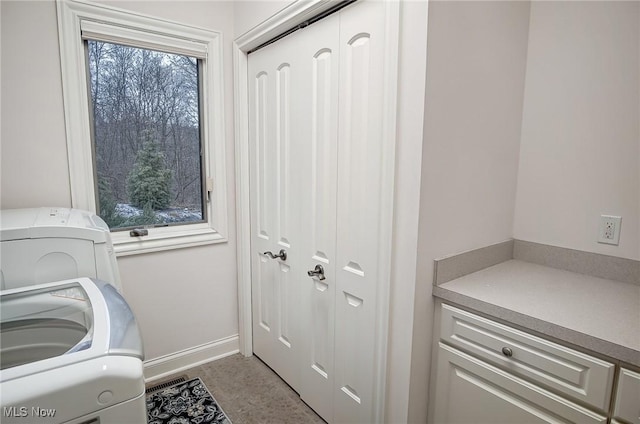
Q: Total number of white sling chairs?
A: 0